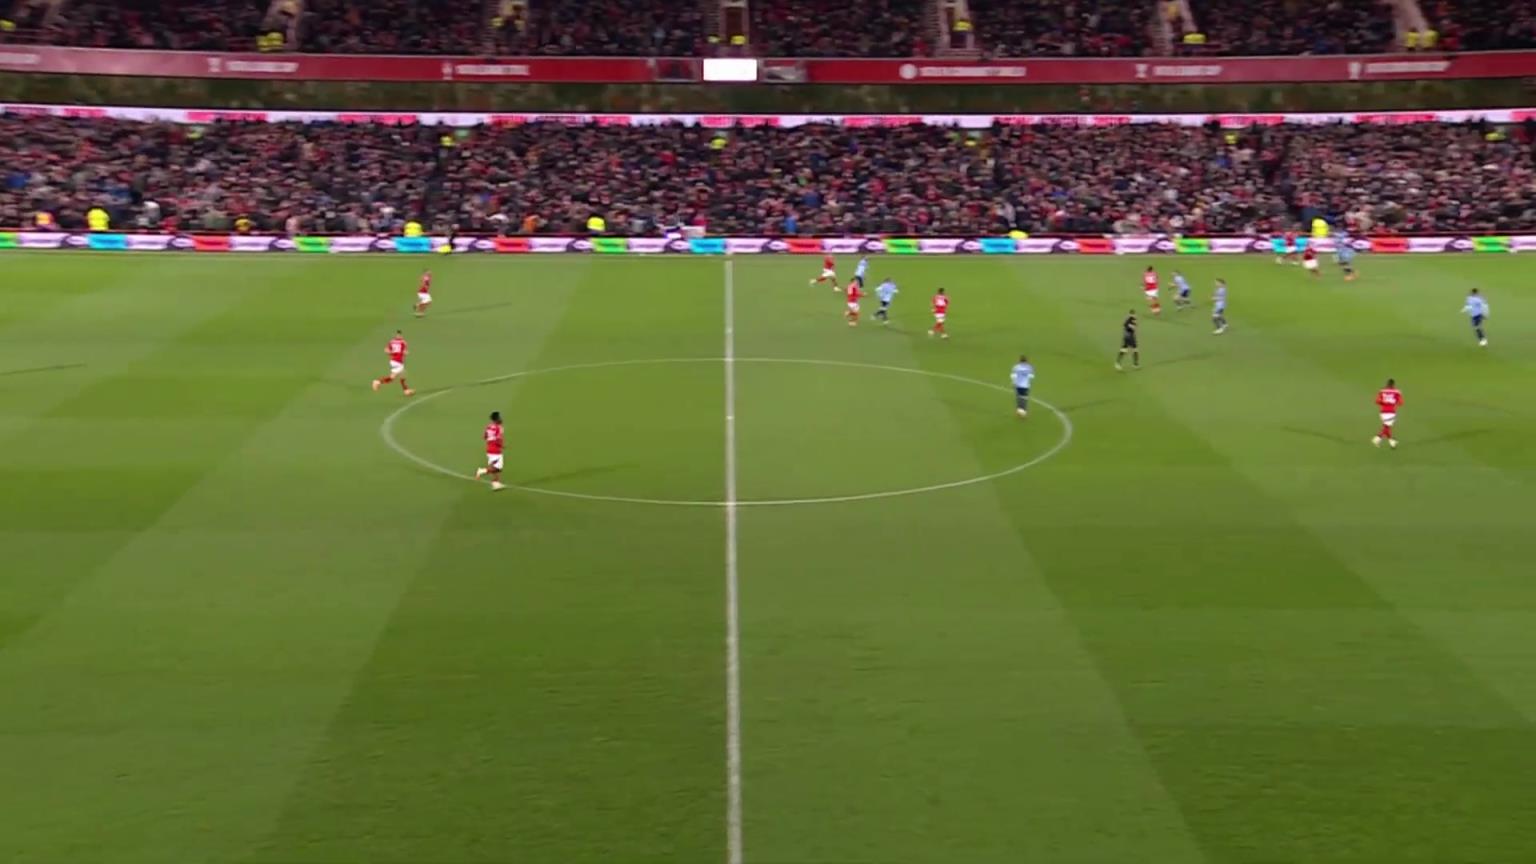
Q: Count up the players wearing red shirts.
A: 10